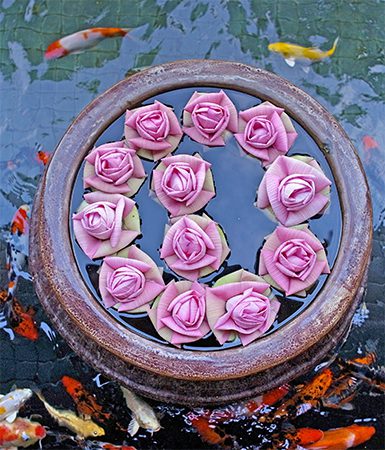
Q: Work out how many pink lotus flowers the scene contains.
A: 12